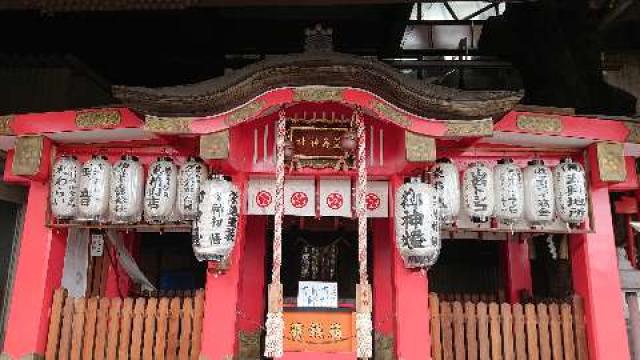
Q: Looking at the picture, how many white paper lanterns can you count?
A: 12